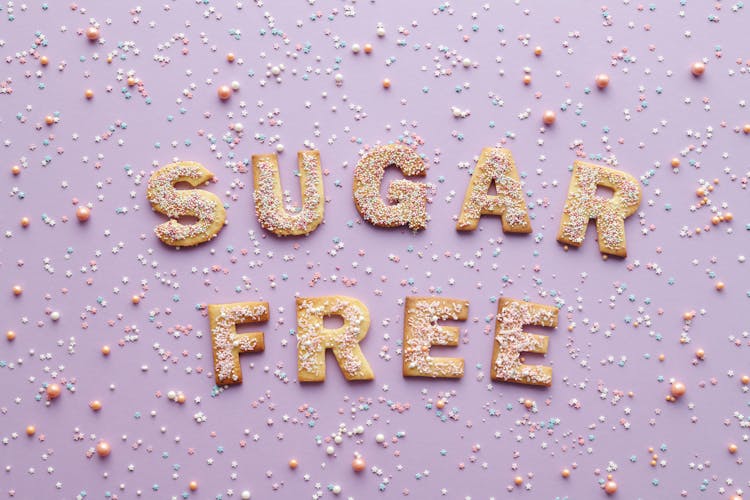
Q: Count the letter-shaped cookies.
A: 9